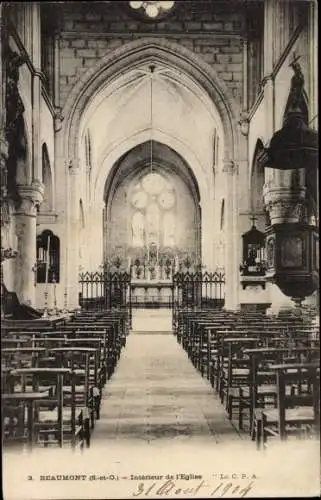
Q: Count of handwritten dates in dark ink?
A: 1